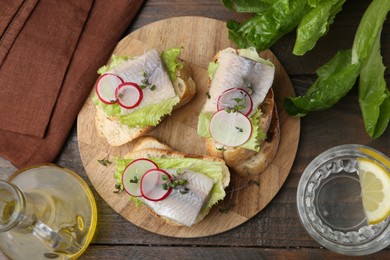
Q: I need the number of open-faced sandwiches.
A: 3